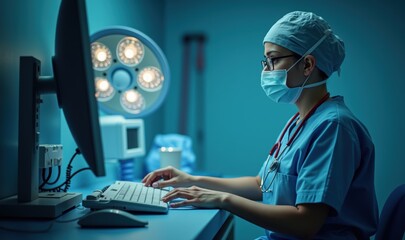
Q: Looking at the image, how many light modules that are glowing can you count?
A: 5